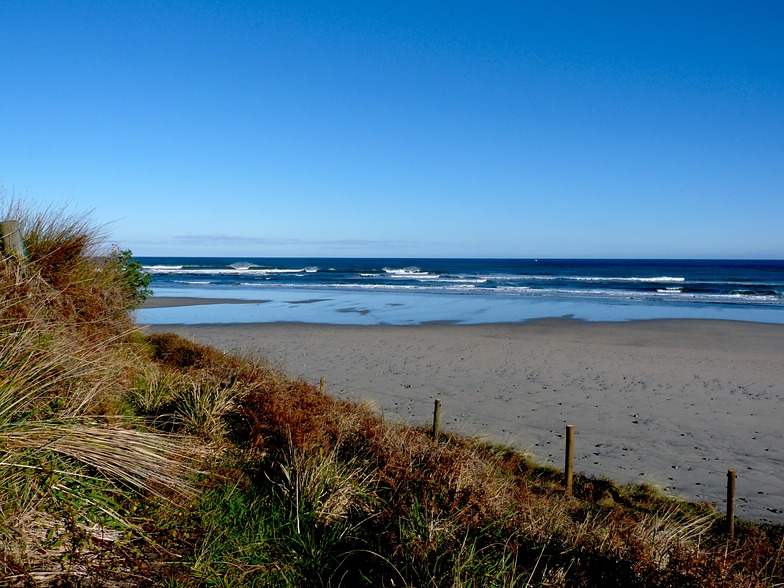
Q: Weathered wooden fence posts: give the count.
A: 5